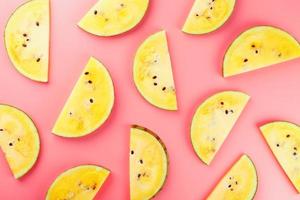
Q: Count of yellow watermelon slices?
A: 12